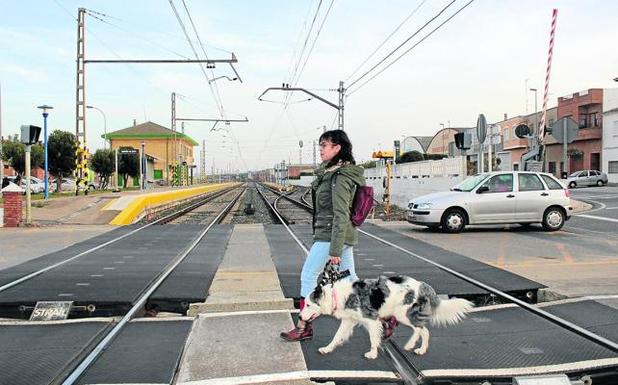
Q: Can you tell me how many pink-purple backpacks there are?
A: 1